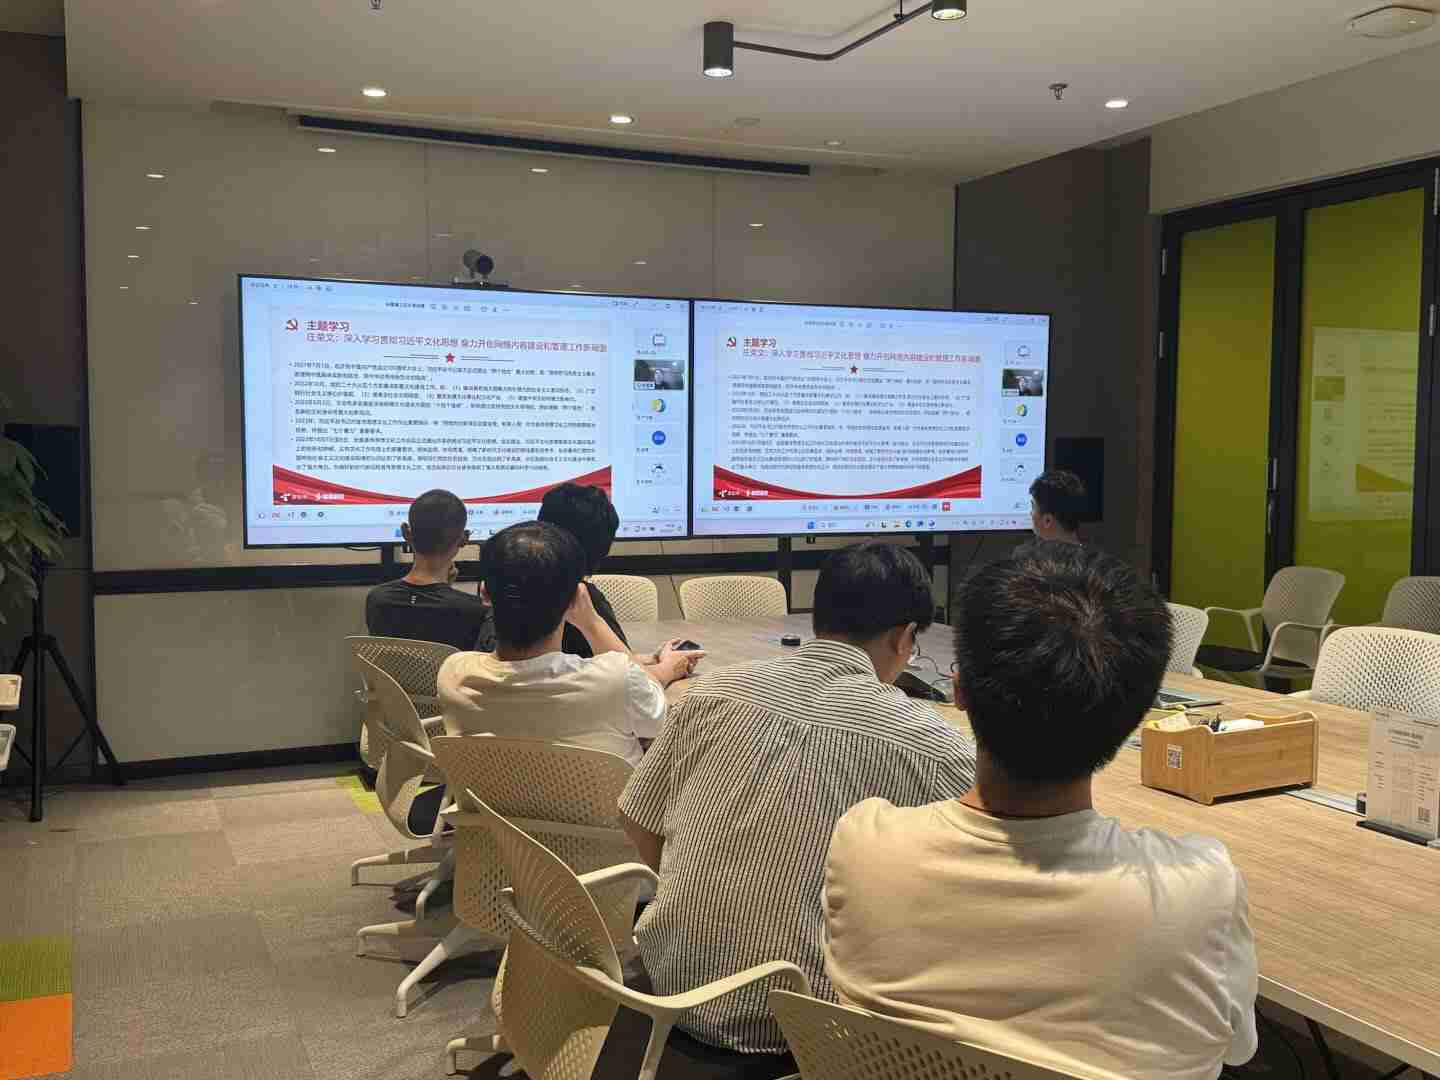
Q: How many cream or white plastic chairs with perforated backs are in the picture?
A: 11